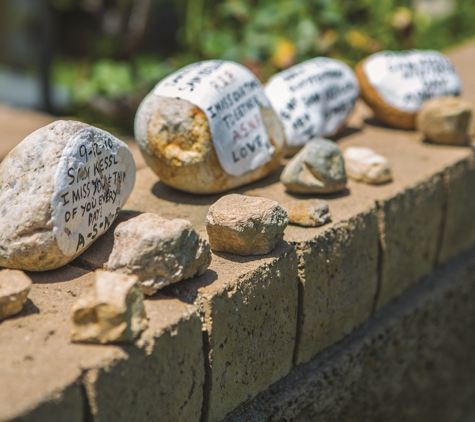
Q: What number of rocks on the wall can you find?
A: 12